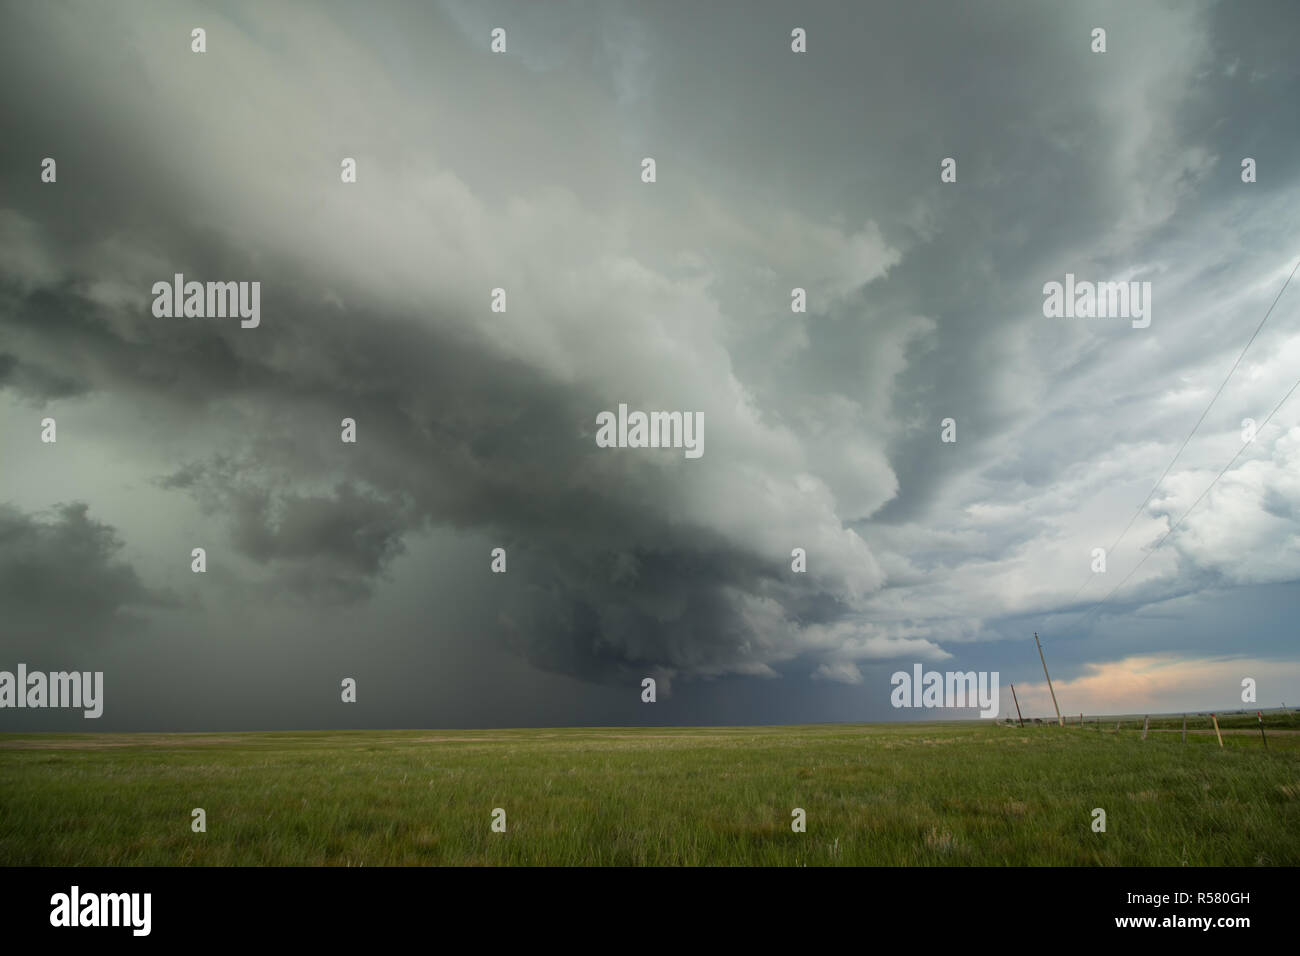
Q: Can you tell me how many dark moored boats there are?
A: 0